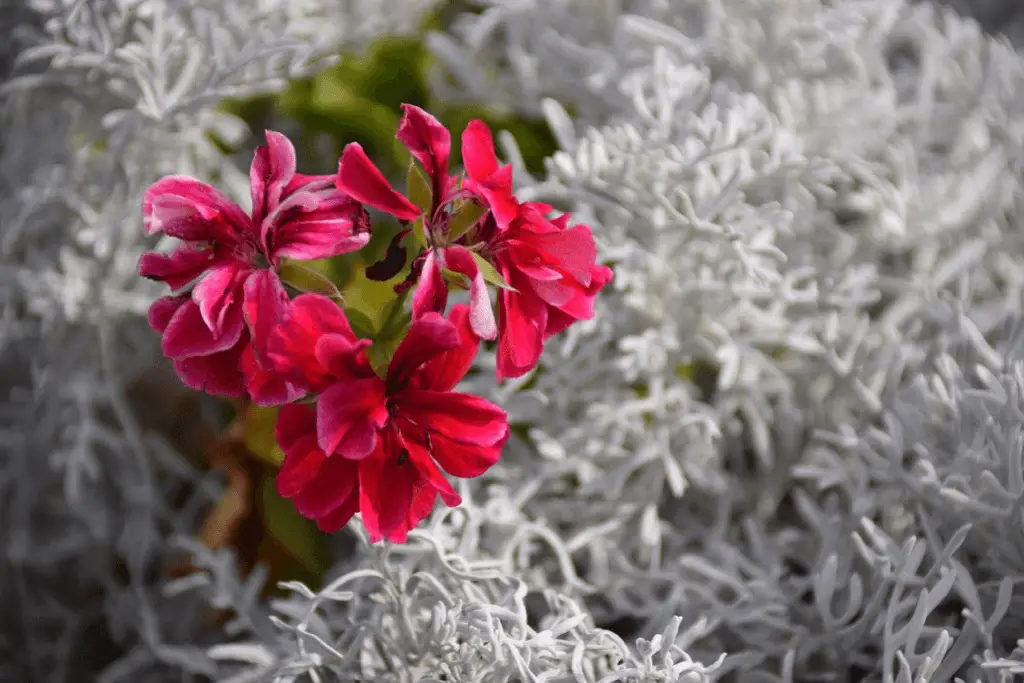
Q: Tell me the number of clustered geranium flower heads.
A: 3